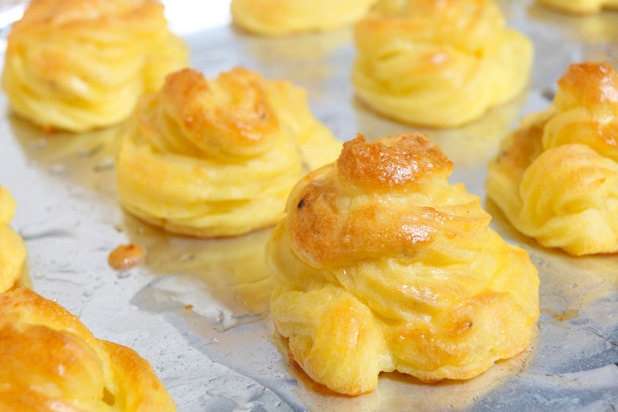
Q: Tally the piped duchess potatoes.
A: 9